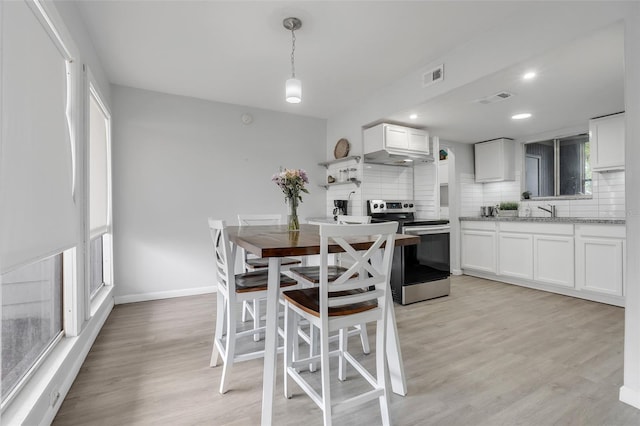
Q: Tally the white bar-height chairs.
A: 4